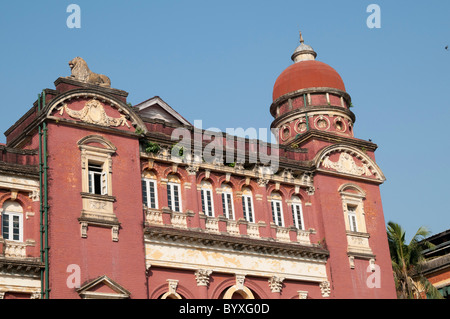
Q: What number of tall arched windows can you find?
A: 8